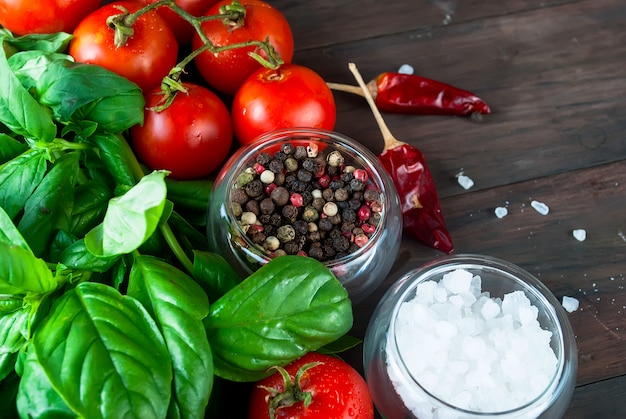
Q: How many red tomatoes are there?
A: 7